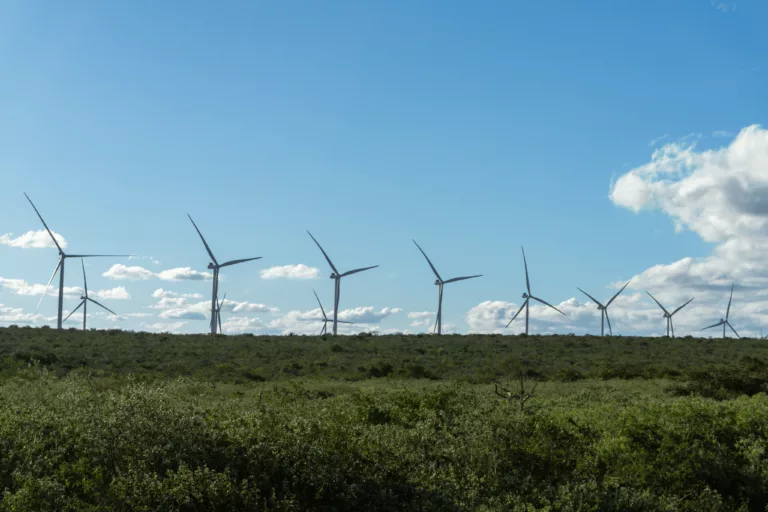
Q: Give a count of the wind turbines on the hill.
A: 11